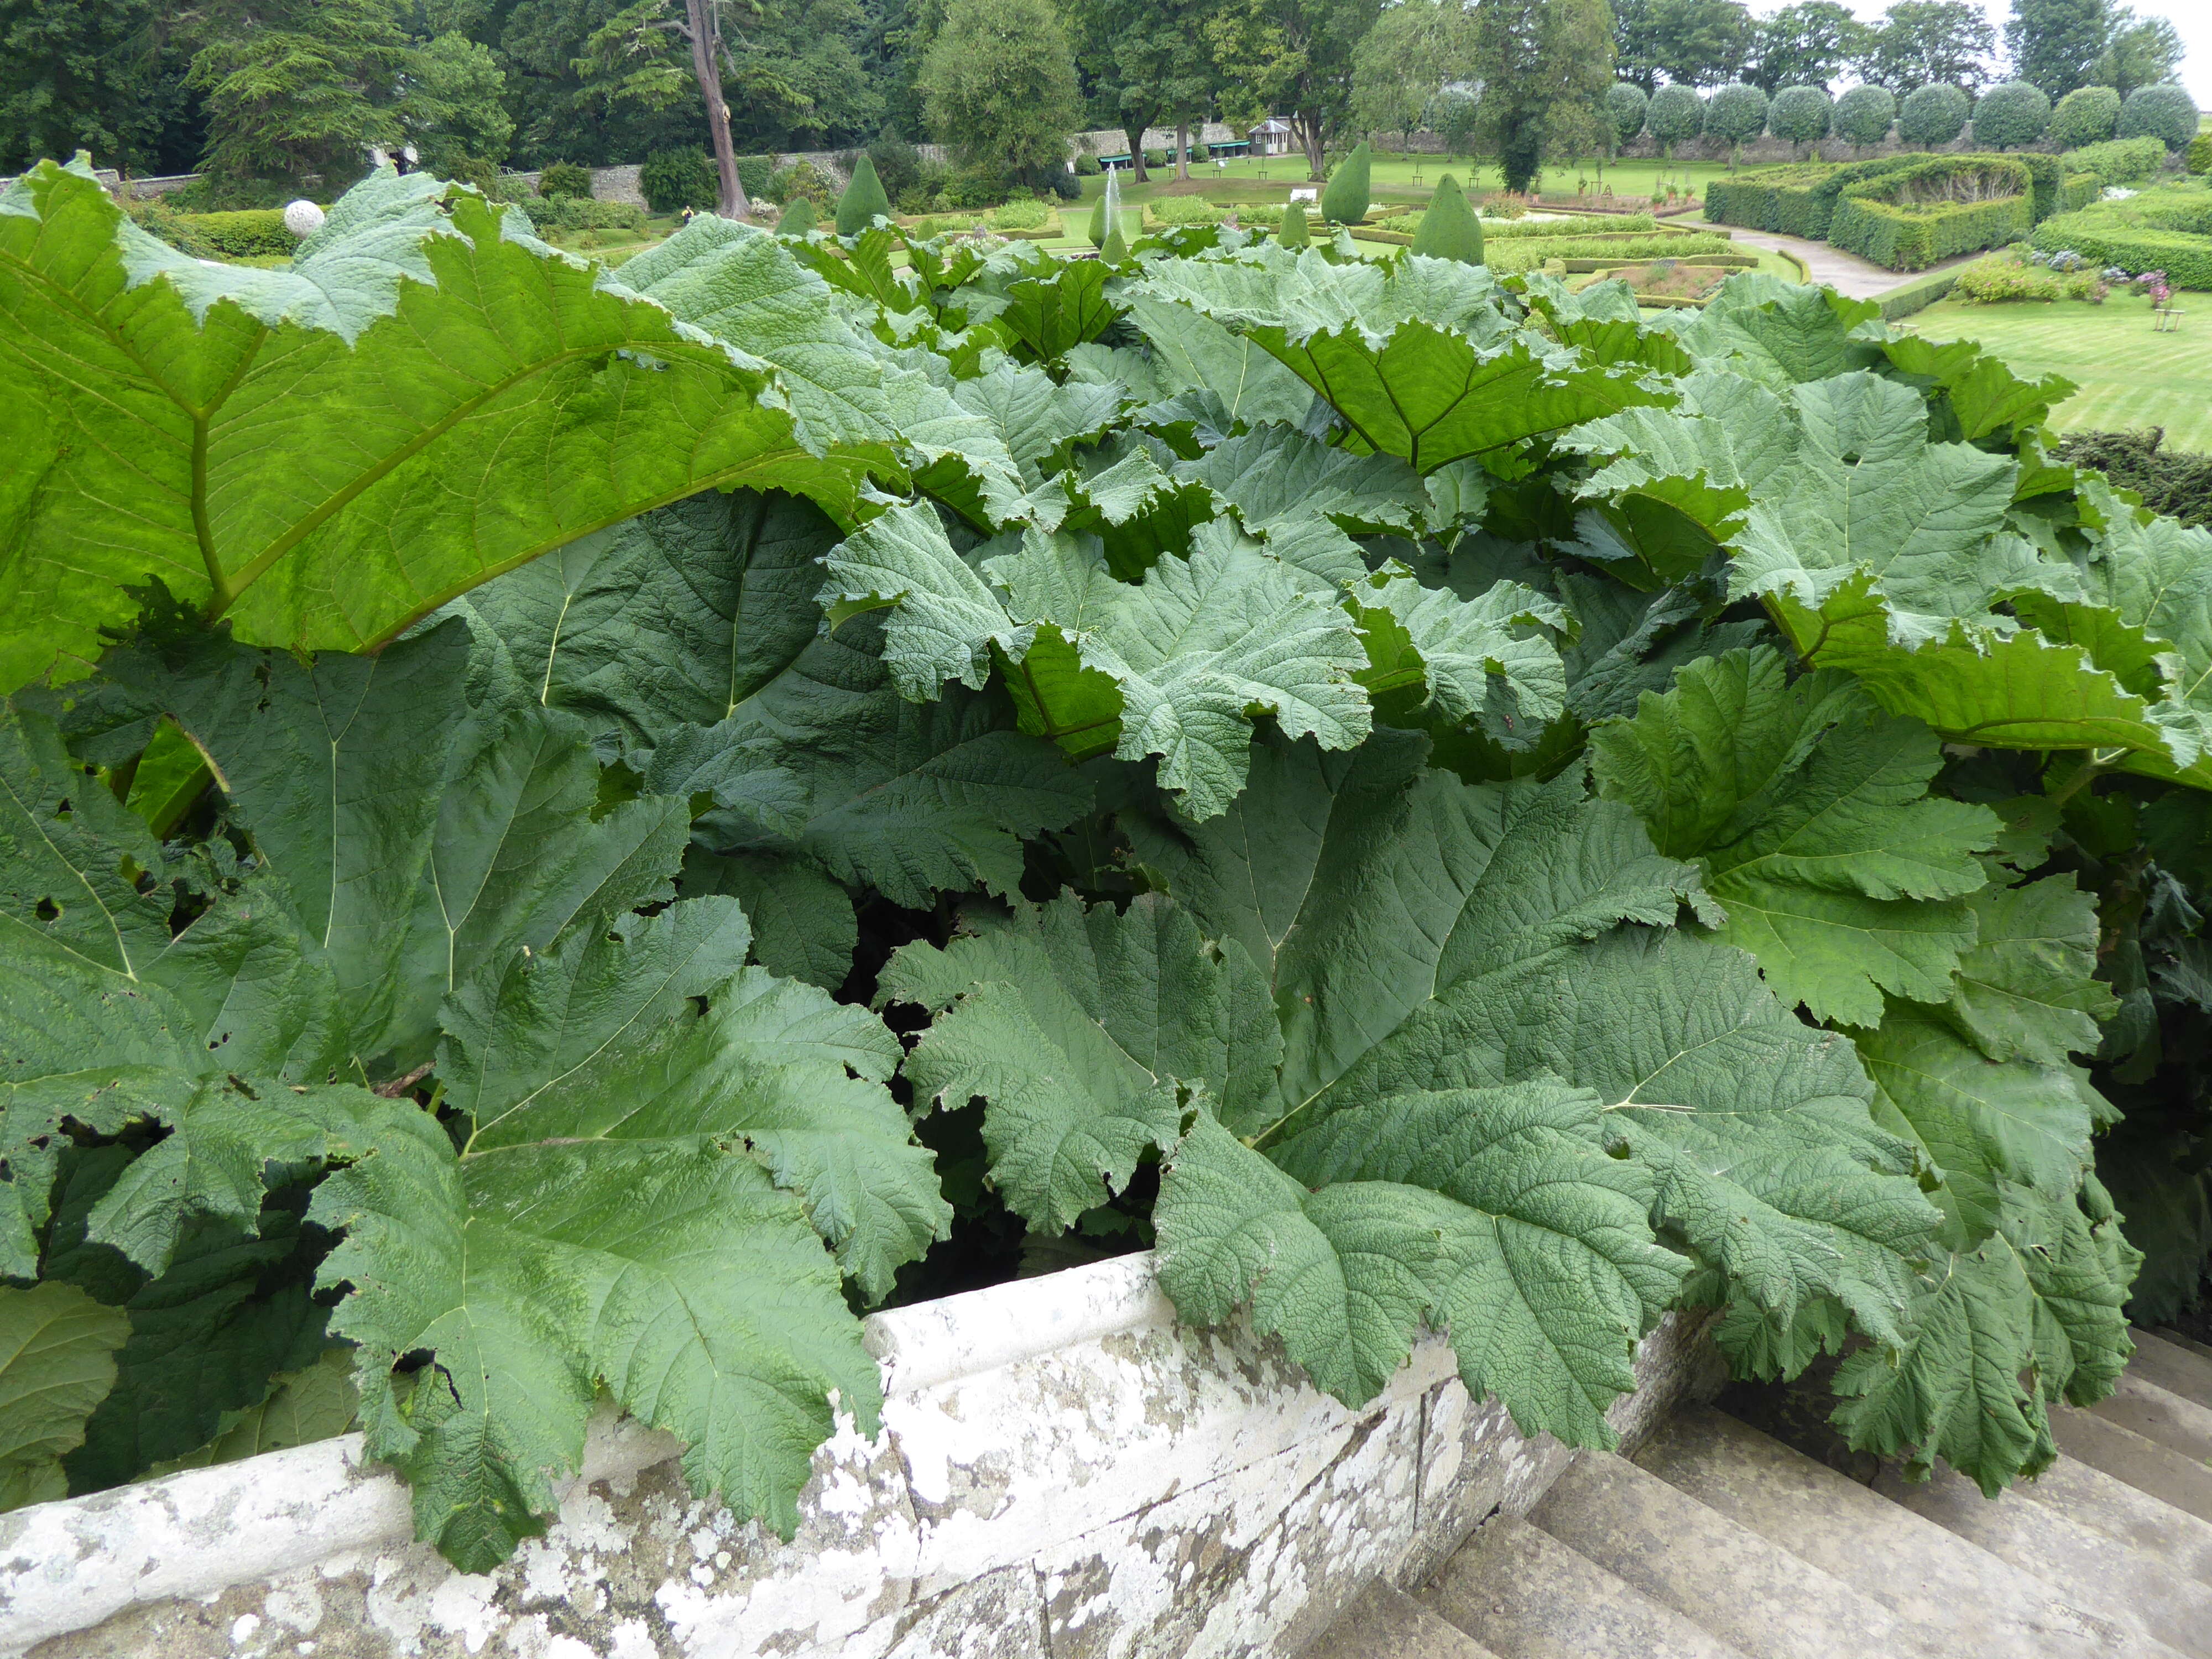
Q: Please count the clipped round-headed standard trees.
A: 9